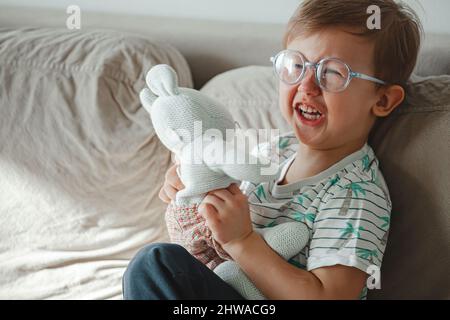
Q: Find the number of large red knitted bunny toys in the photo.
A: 0